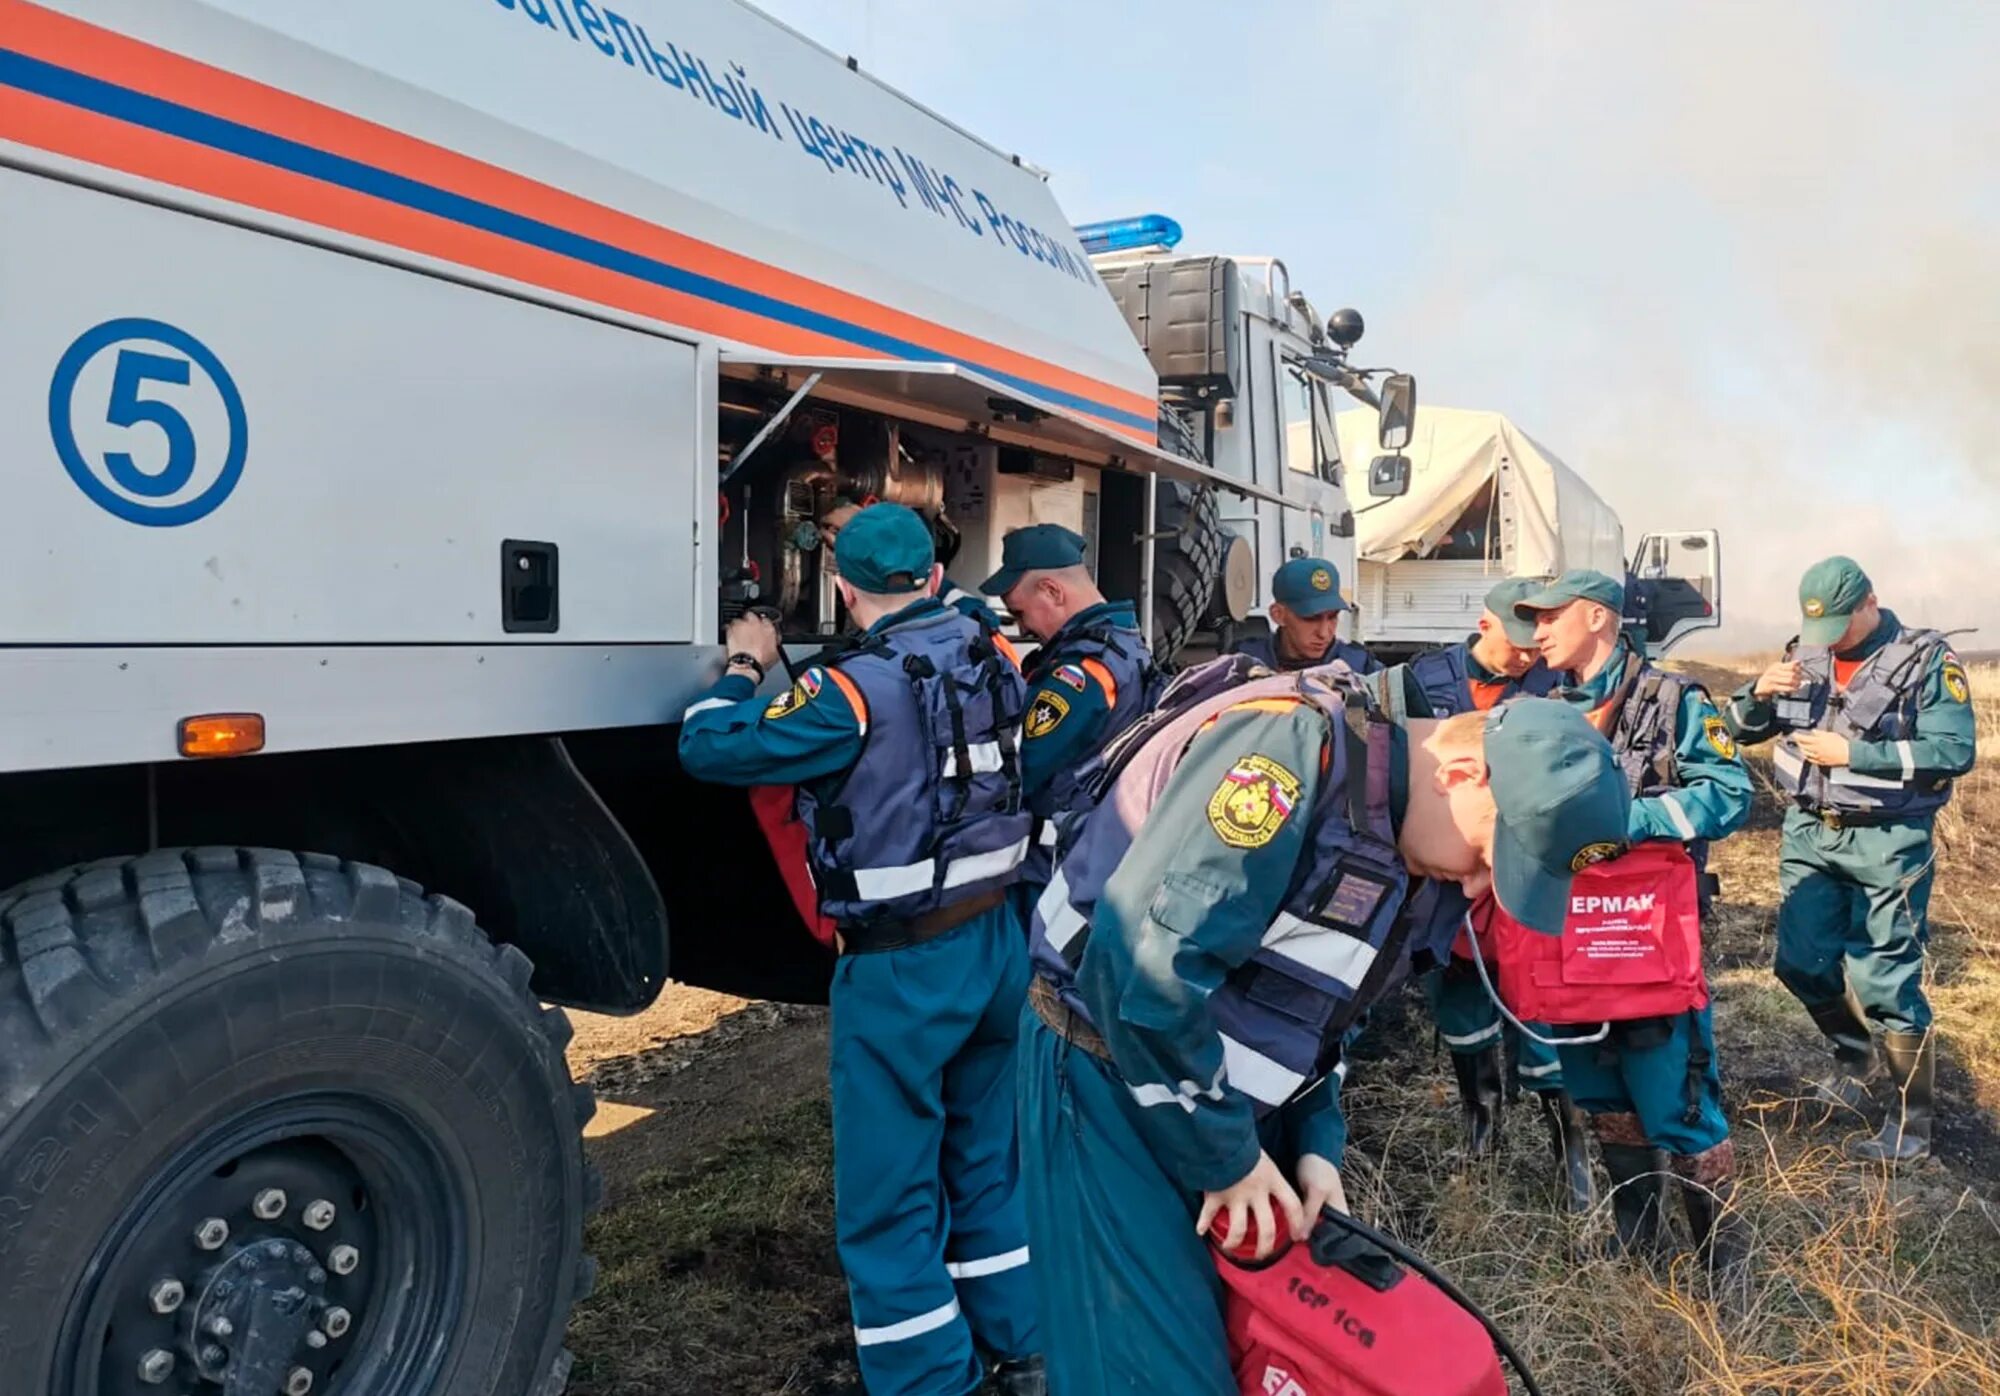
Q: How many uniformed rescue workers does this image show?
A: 7